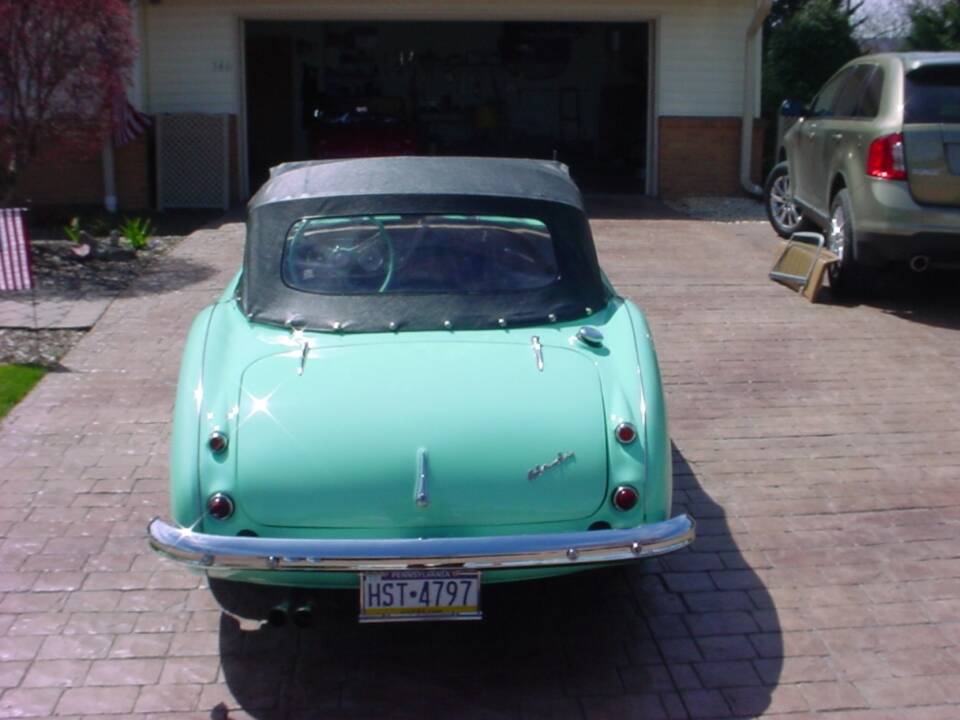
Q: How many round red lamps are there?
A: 4